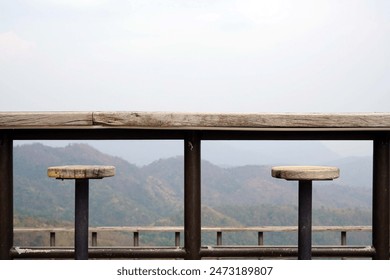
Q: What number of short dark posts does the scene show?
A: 7